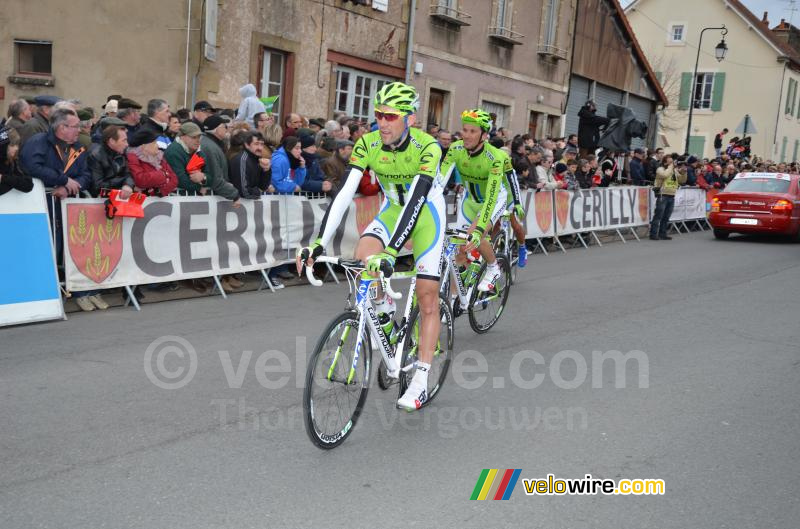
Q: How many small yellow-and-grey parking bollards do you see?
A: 0